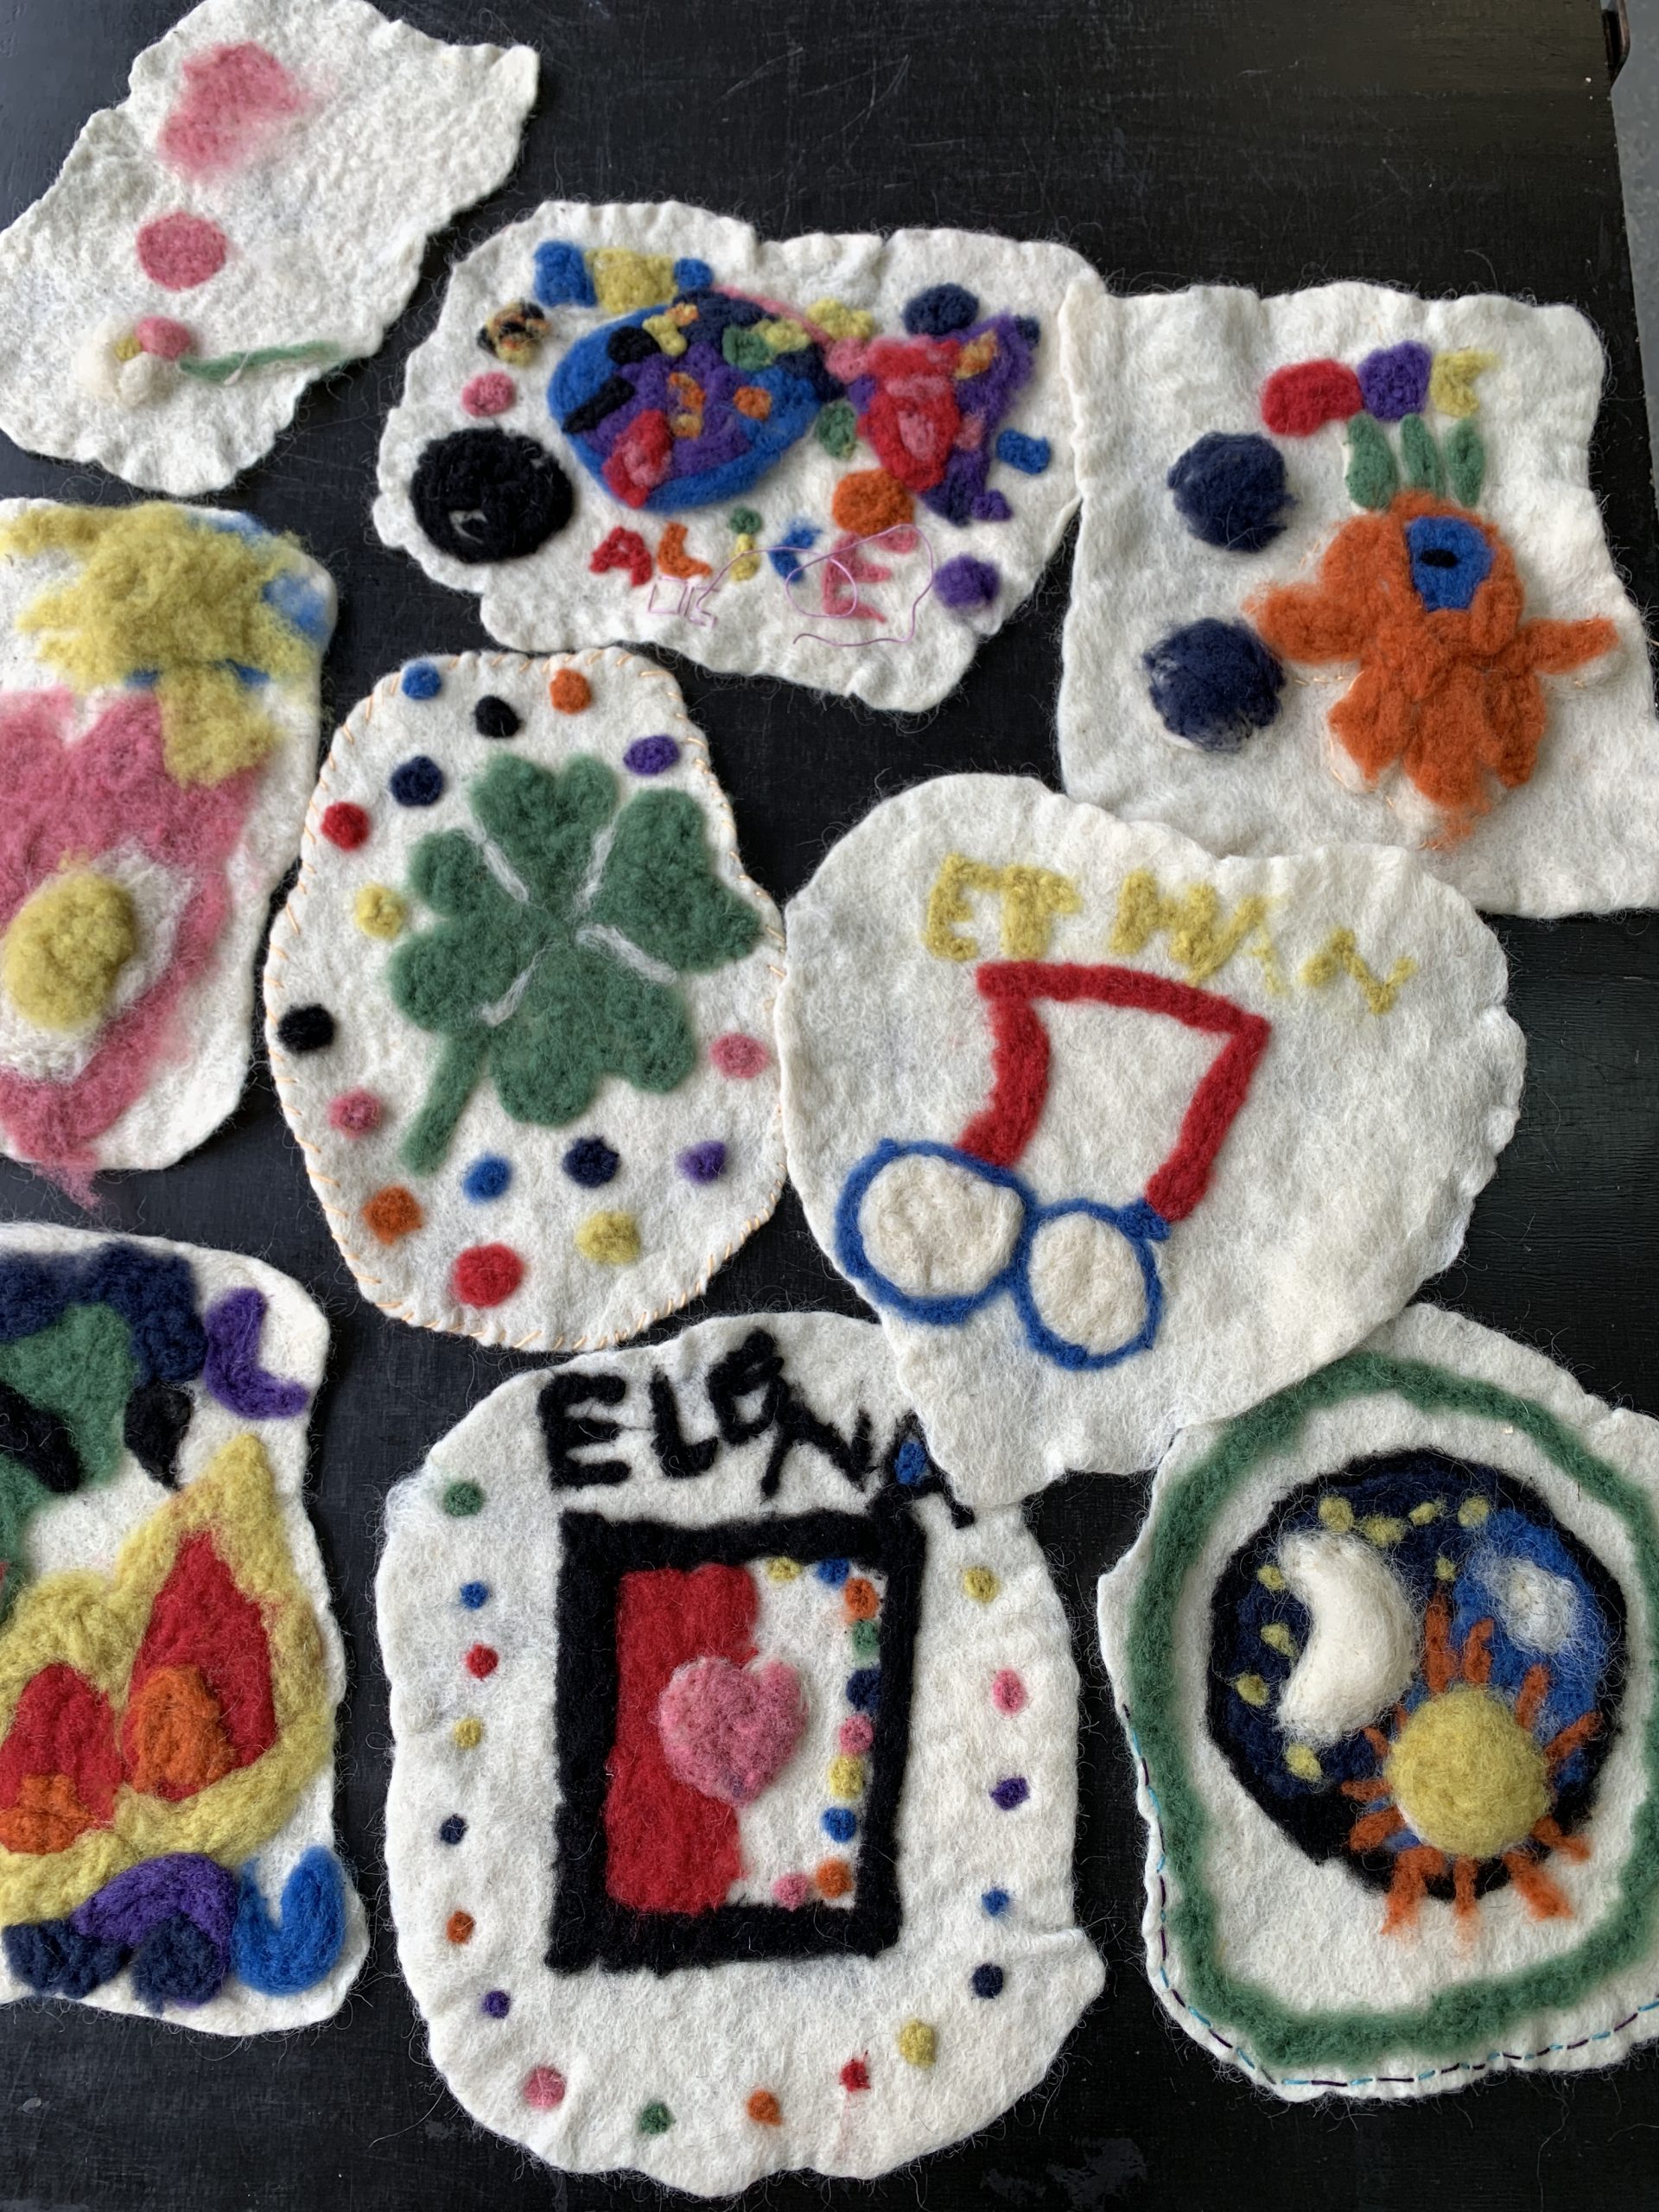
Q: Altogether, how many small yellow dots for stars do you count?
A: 9